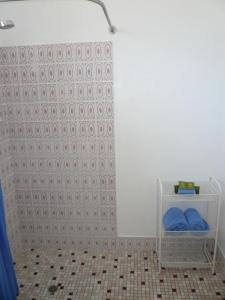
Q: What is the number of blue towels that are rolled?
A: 2